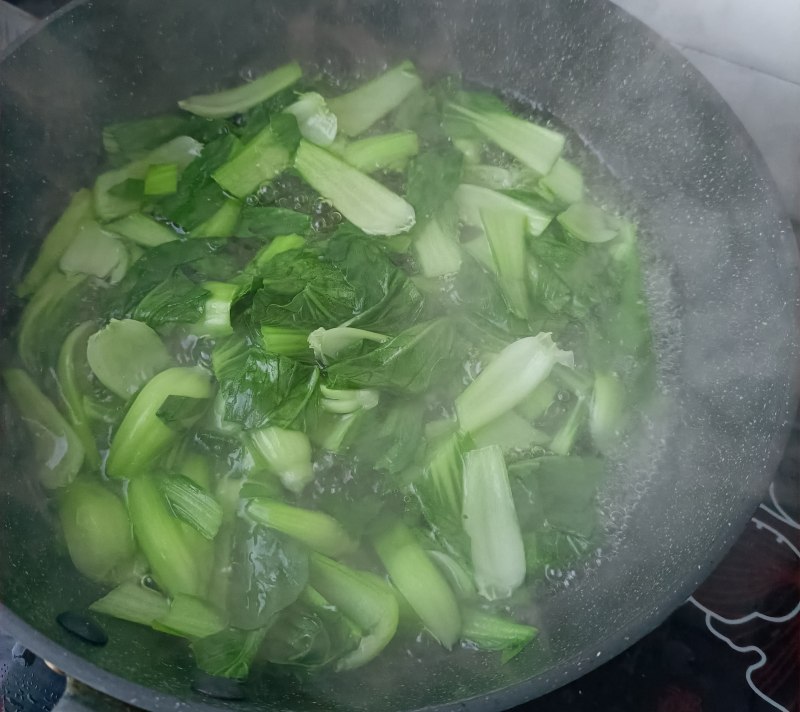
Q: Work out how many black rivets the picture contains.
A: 2